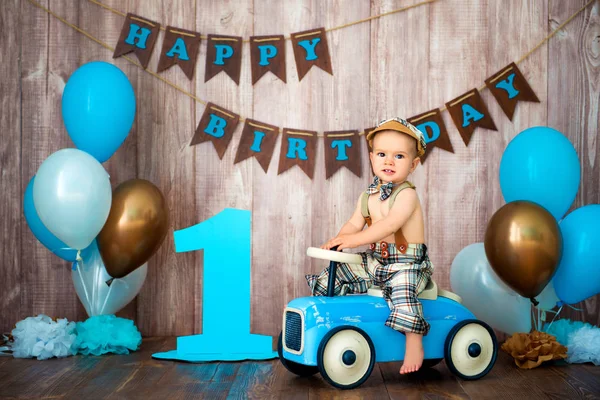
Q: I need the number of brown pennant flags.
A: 13